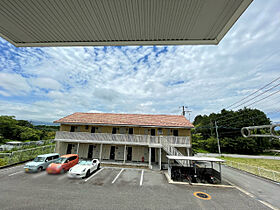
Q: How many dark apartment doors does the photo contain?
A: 11